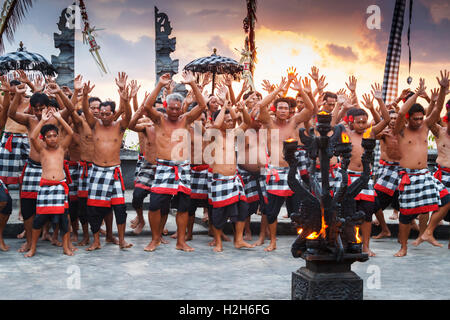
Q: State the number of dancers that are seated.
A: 0